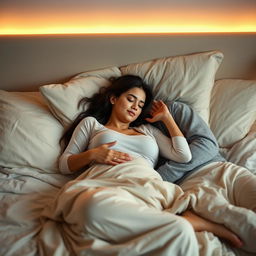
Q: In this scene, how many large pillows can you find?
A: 4